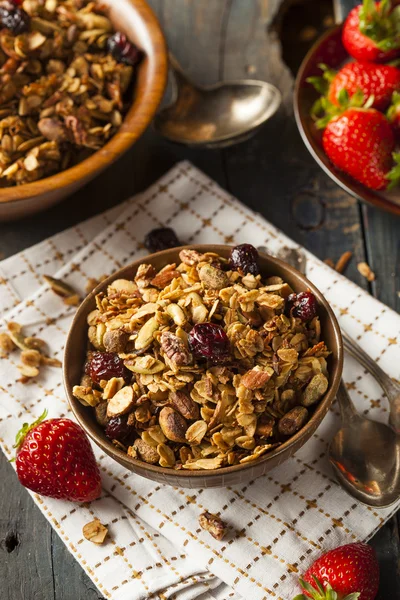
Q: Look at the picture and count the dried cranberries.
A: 8